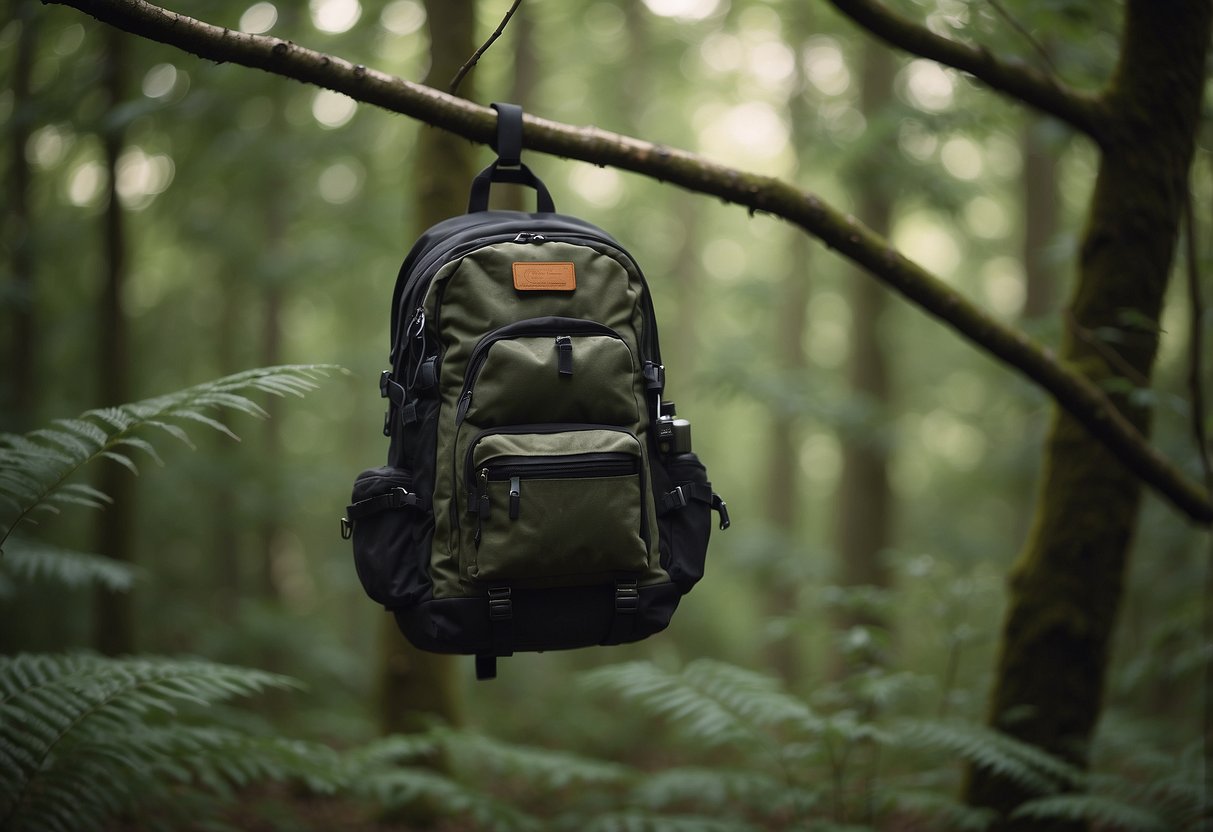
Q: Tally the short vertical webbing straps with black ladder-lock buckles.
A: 2